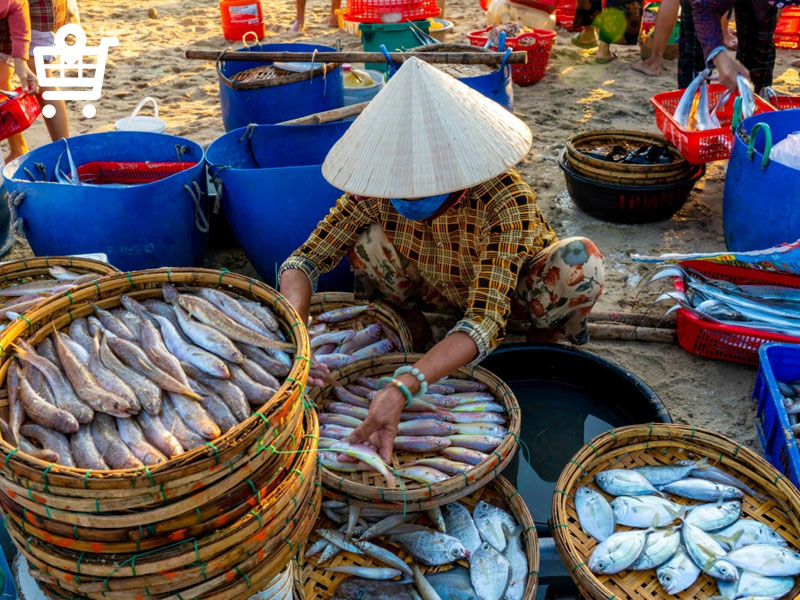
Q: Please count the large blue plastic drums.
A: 5